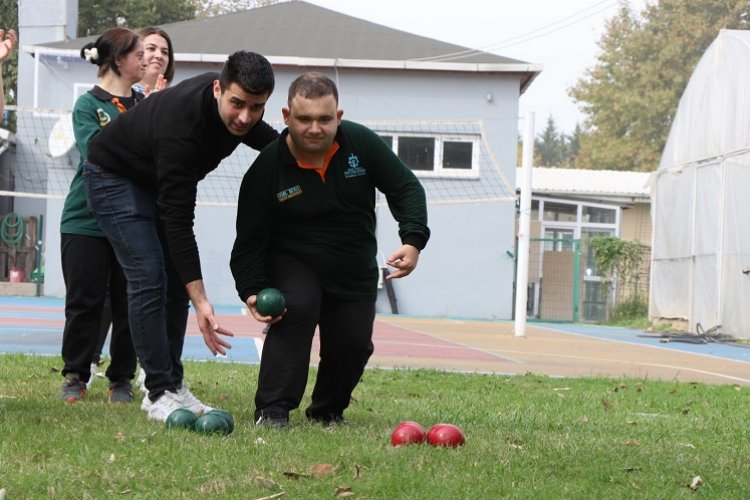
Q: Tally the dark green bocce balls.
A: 4